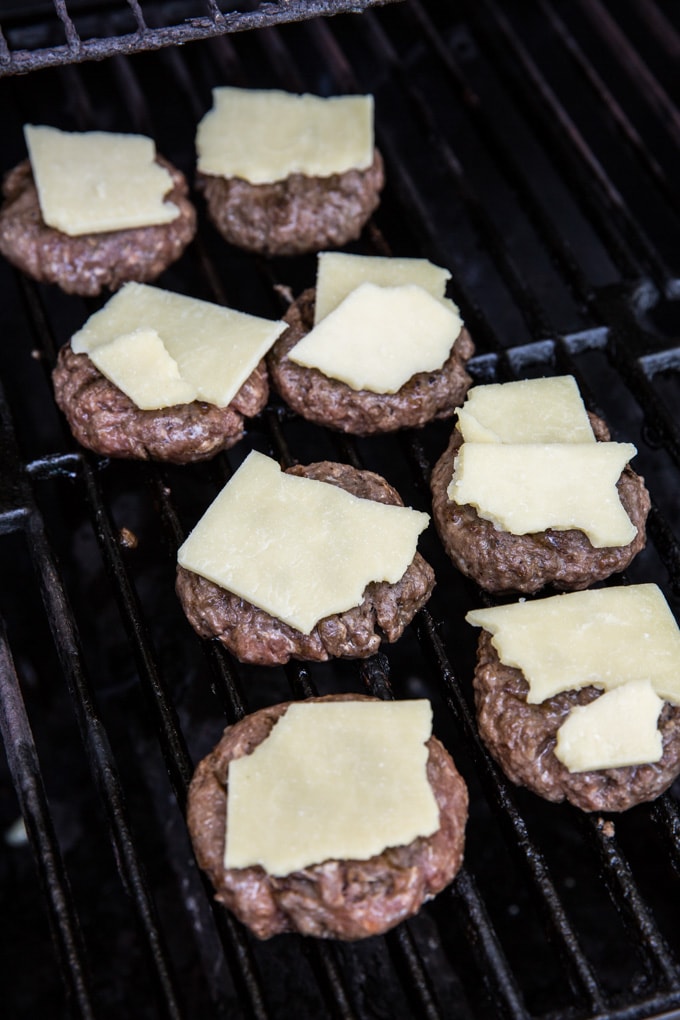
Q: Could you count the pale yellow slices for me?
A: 12